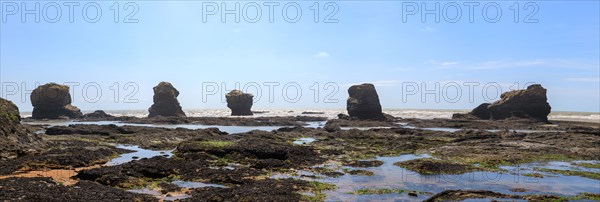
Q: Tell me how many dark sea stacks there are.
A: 5